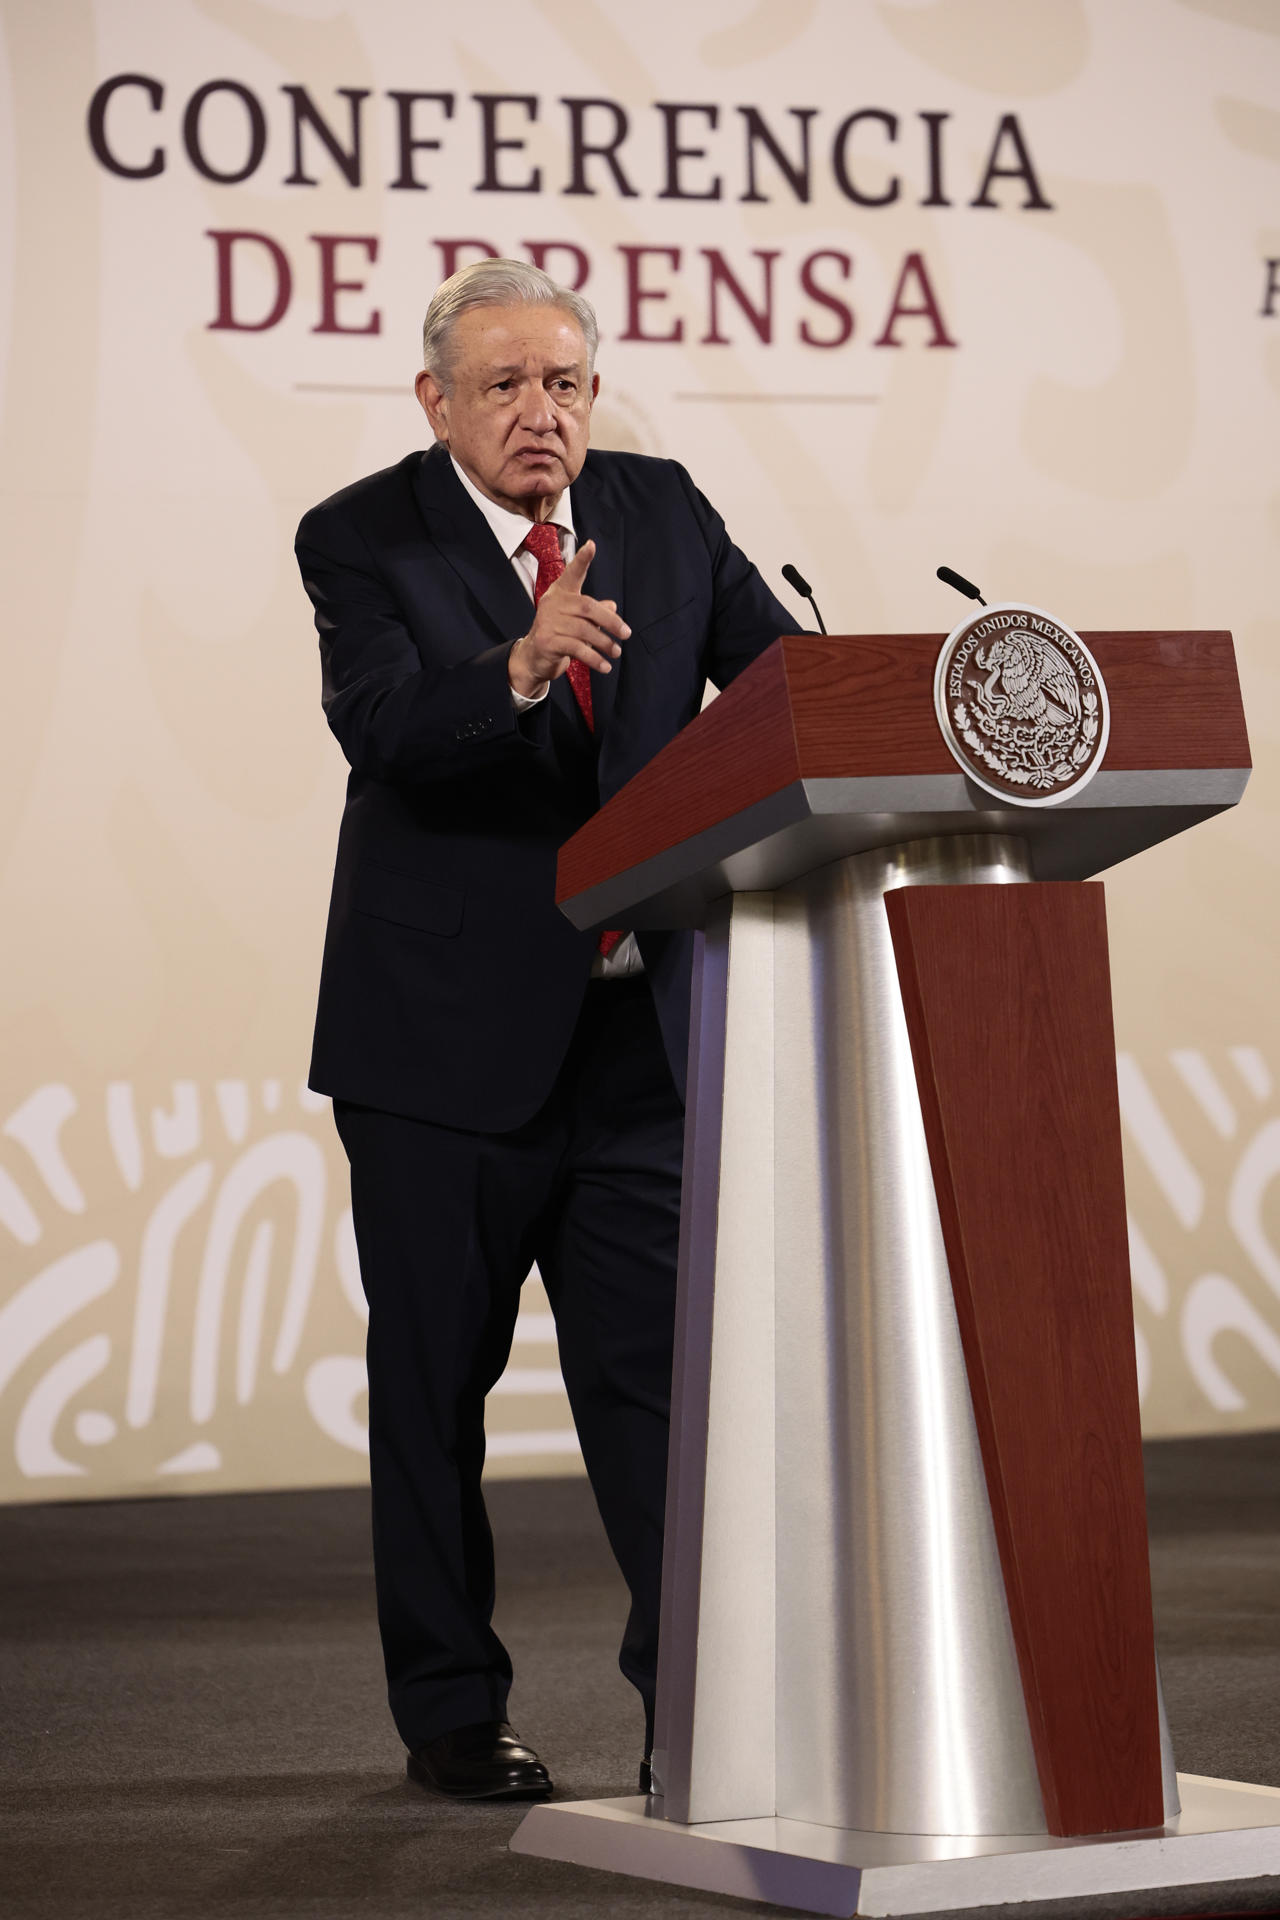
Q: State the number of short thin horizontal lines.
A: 2